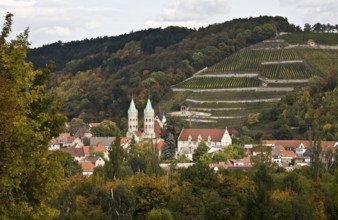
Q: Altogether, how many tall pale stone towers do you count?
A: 2